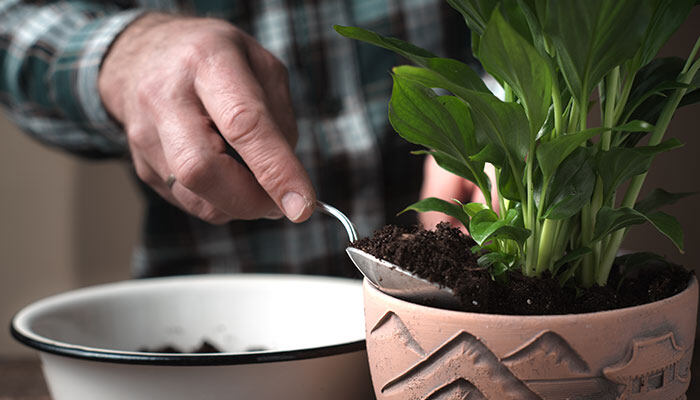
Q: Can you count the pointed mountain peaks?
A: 4